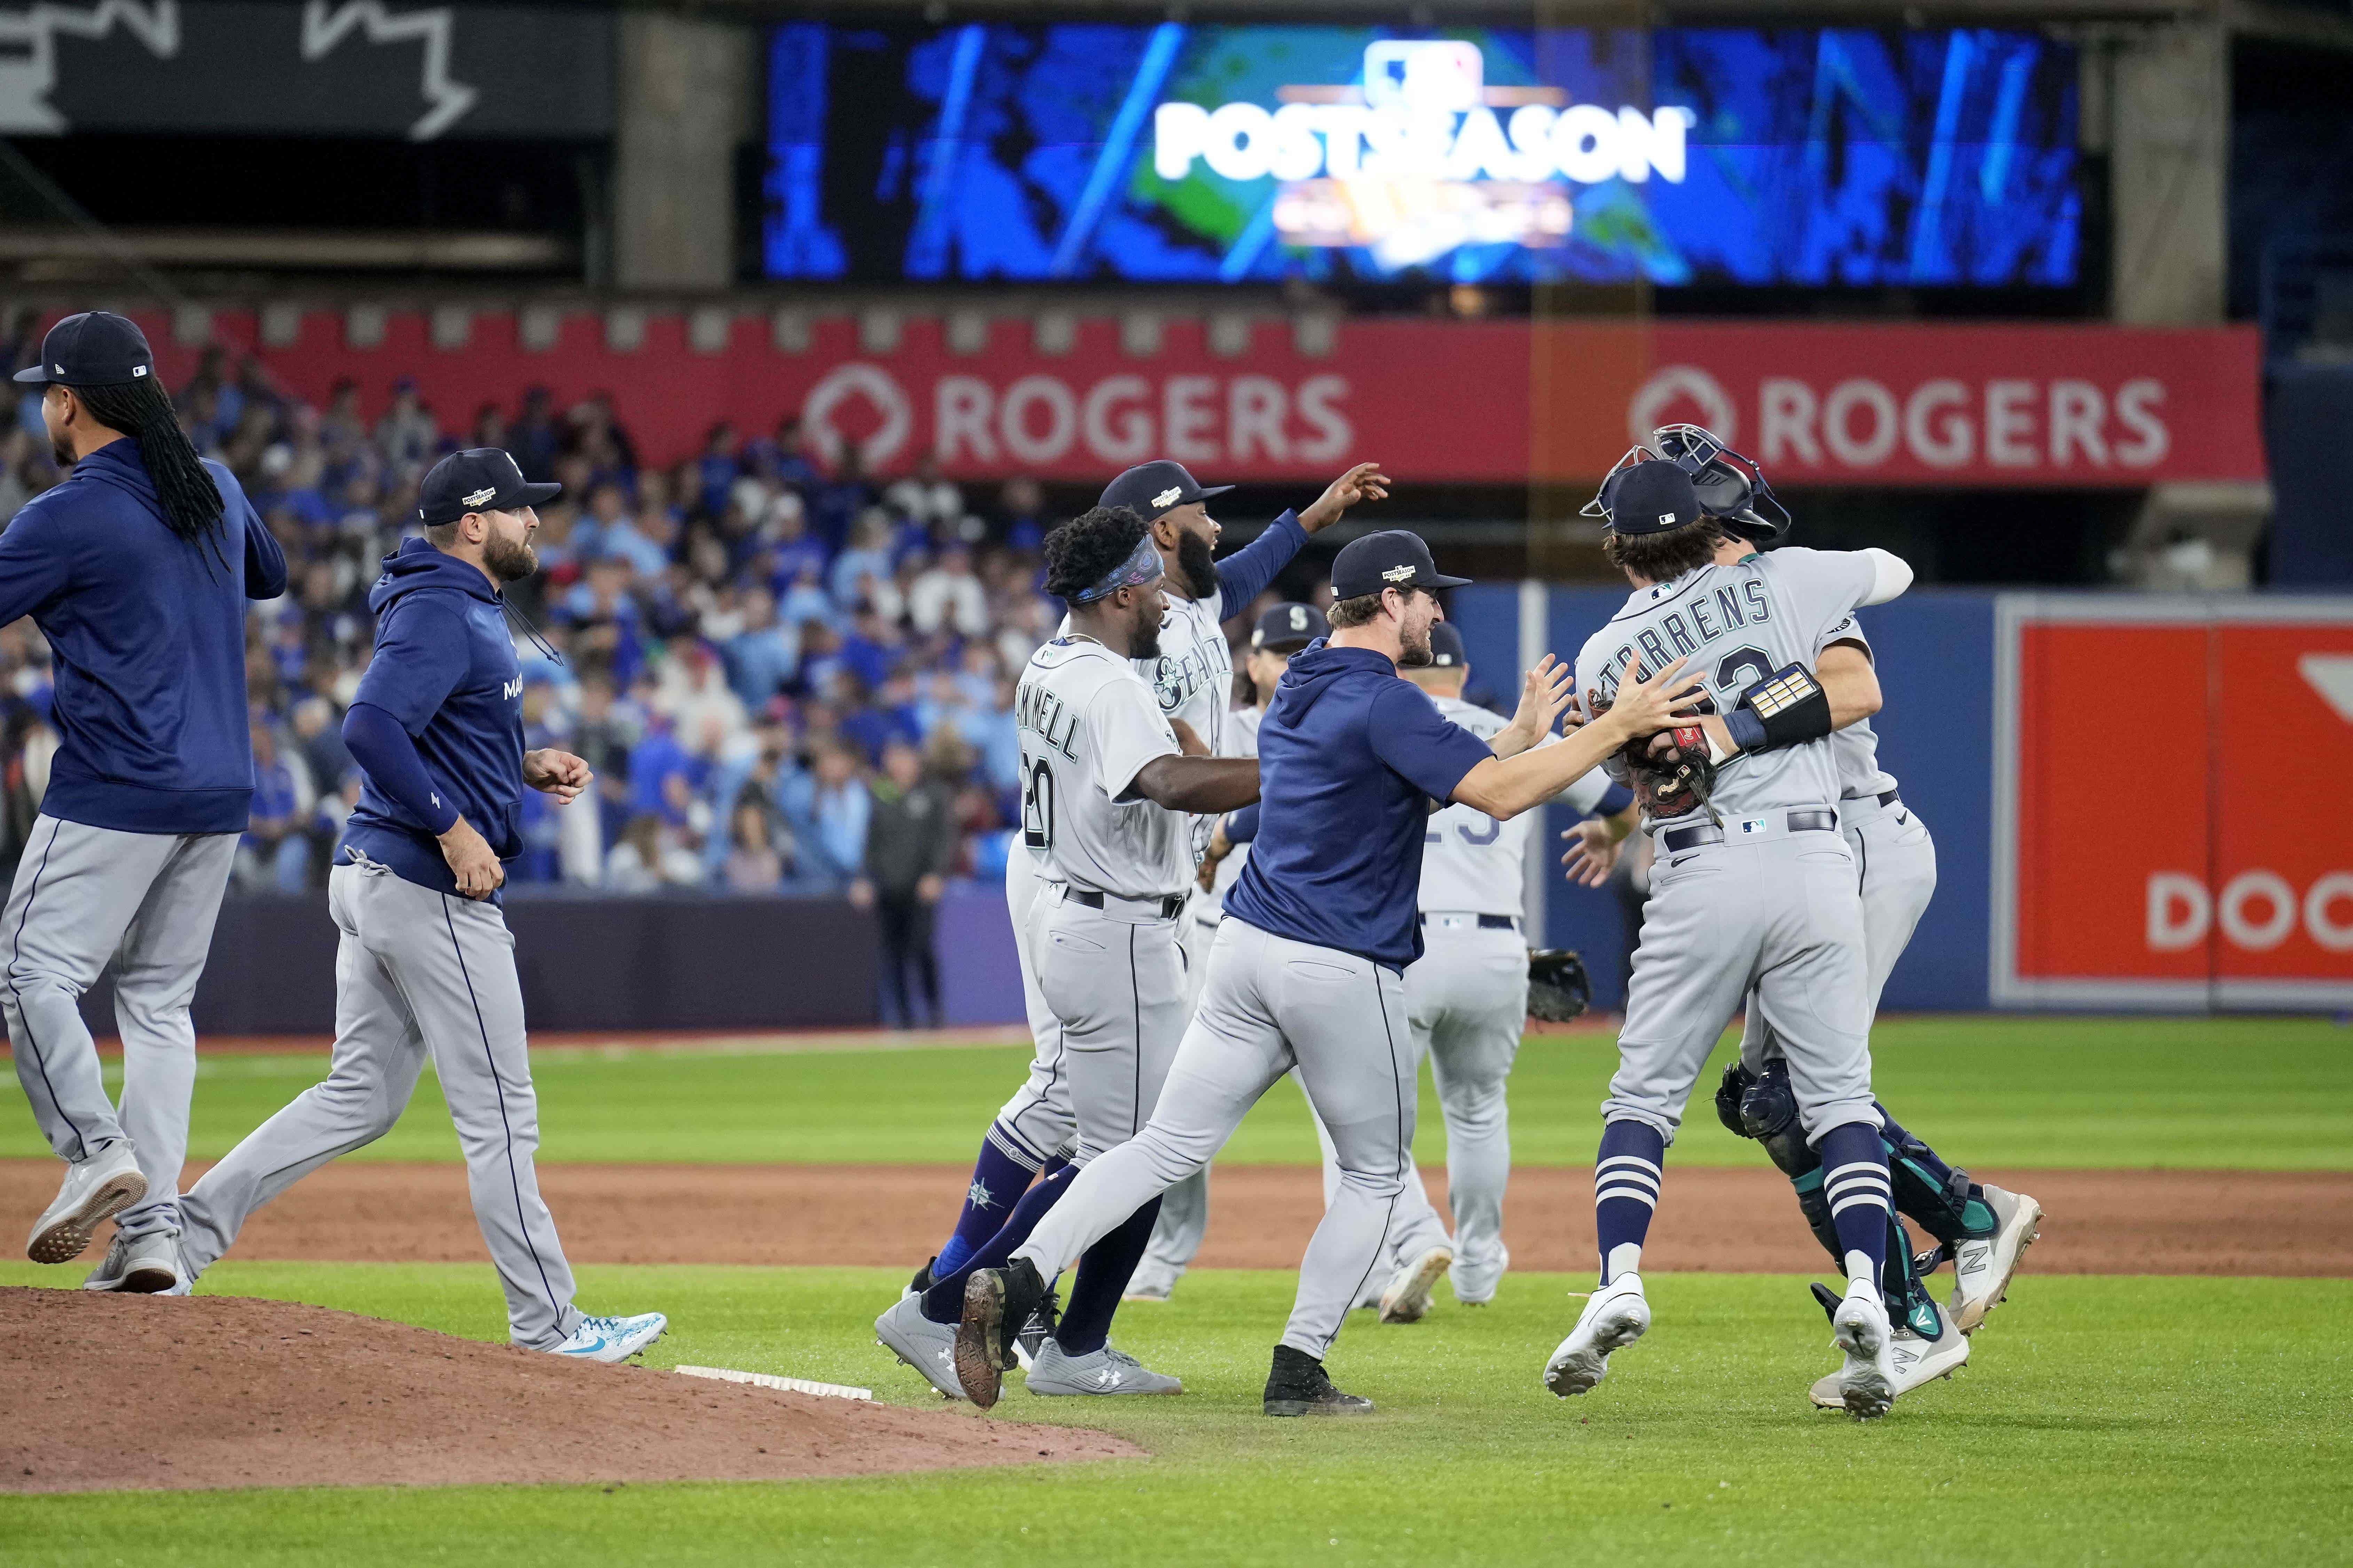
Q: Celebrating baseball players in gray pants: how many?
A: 9